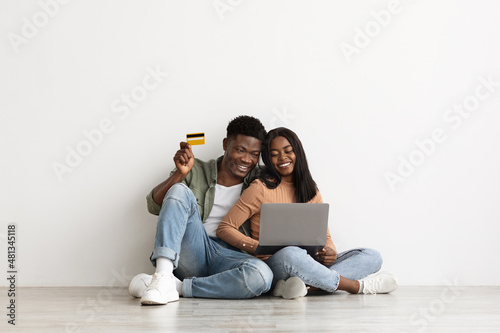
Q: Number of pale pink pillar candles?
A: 0